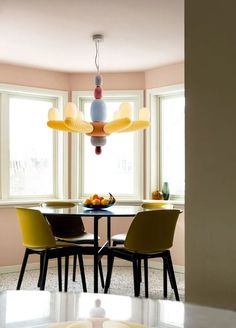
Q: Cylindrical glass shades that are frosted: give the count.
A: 6